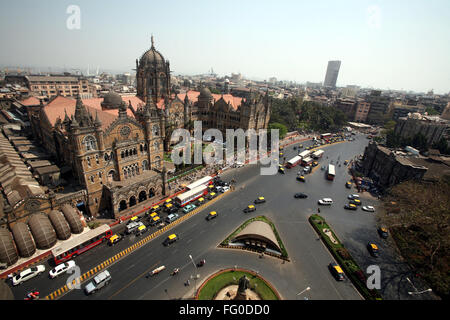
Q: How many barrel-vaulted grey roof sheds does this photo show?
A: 5